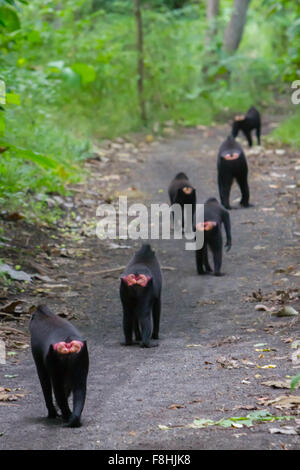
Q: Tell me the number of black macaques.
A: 6